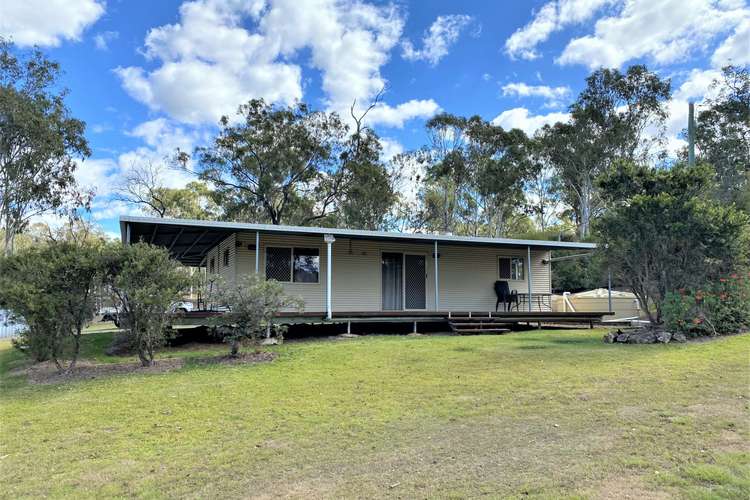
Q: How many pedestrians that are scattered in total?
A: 0